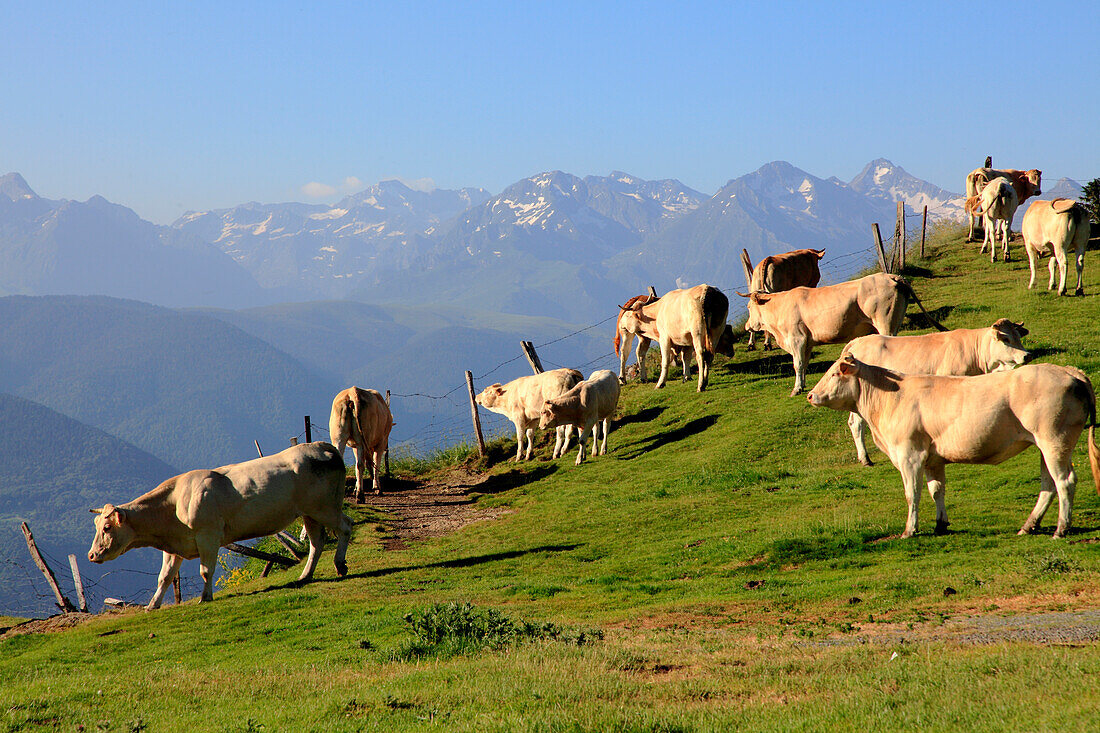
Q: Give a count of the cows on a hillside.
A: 13